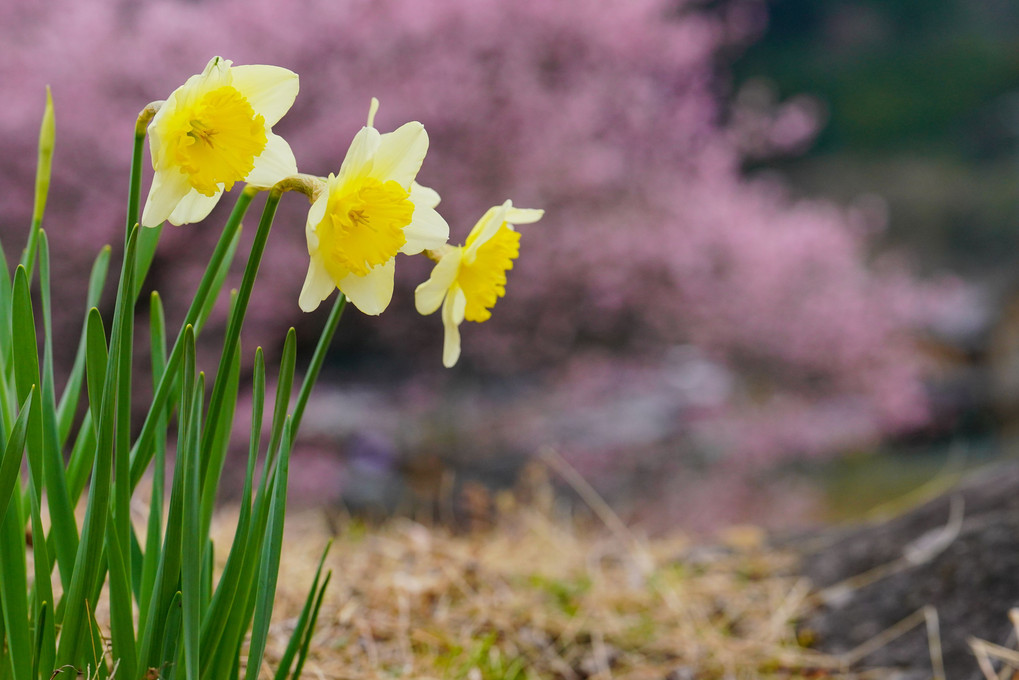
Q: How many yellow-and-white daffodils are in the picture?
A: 3